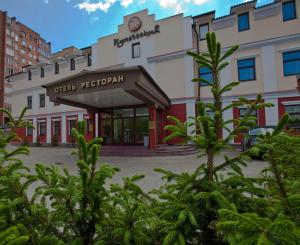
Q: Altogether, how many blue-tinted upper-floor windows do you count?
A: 5